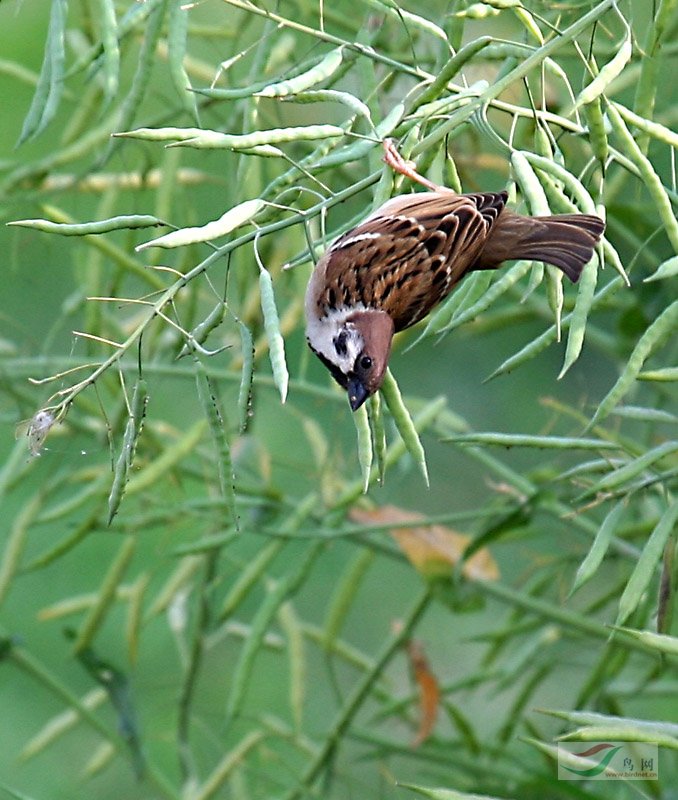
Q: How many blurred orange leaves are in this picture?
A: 2